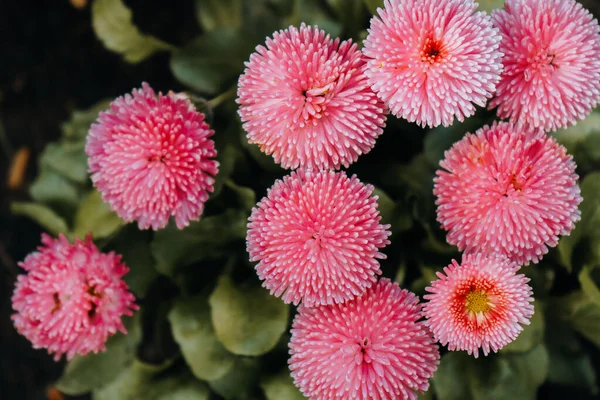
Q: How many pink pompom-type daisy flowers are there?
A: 9